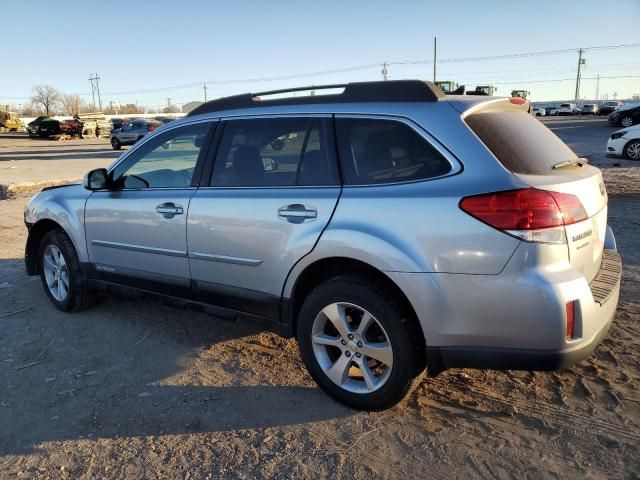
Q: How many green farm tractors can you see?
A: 3